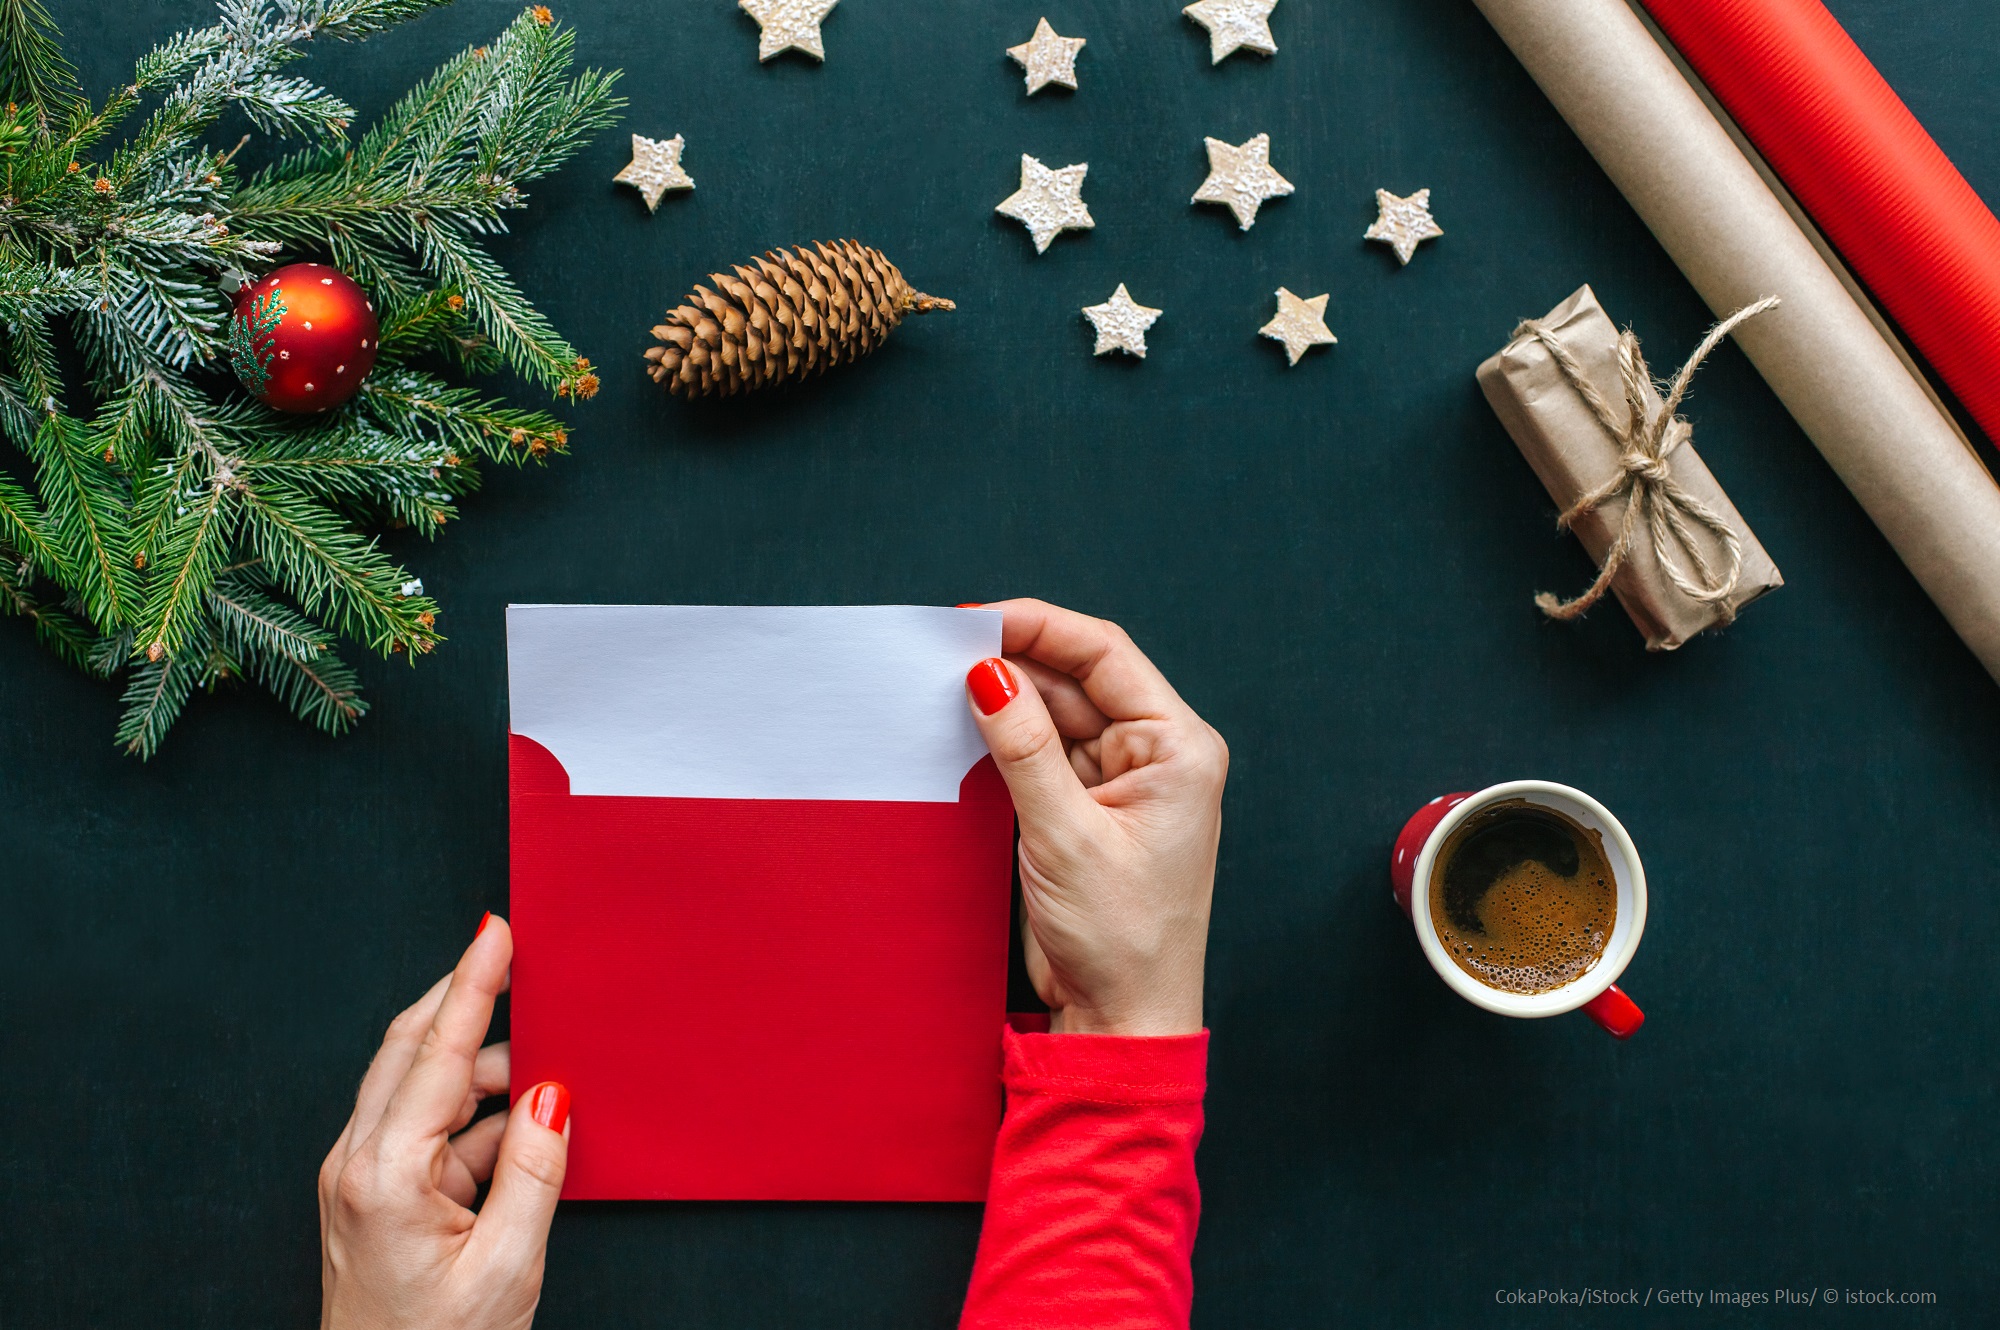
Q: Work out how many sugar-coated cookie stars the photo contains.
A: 9